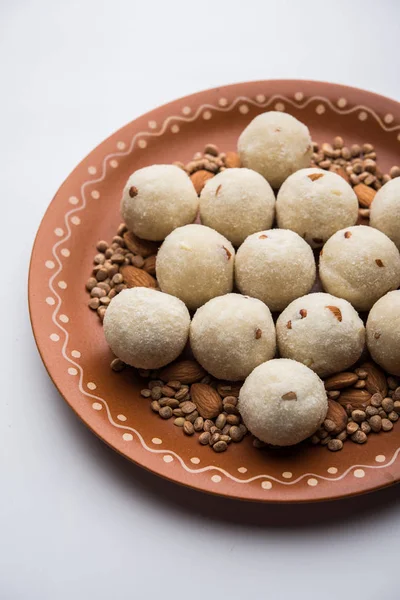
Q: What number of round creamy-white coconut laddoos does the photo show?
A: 13